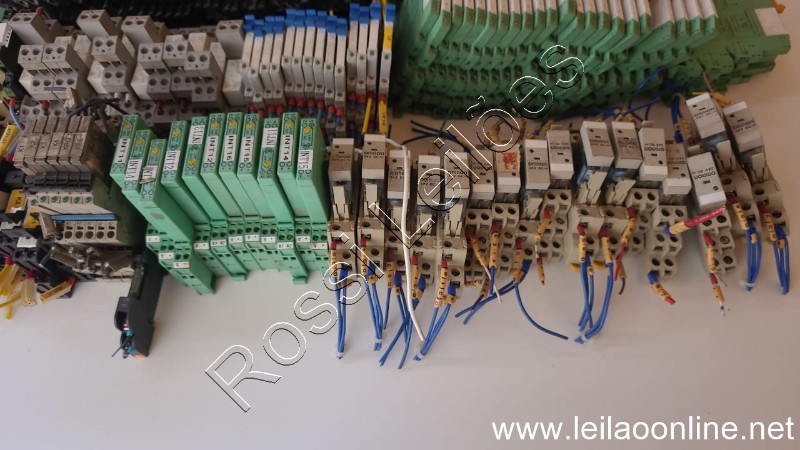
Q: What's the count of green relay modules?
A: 11